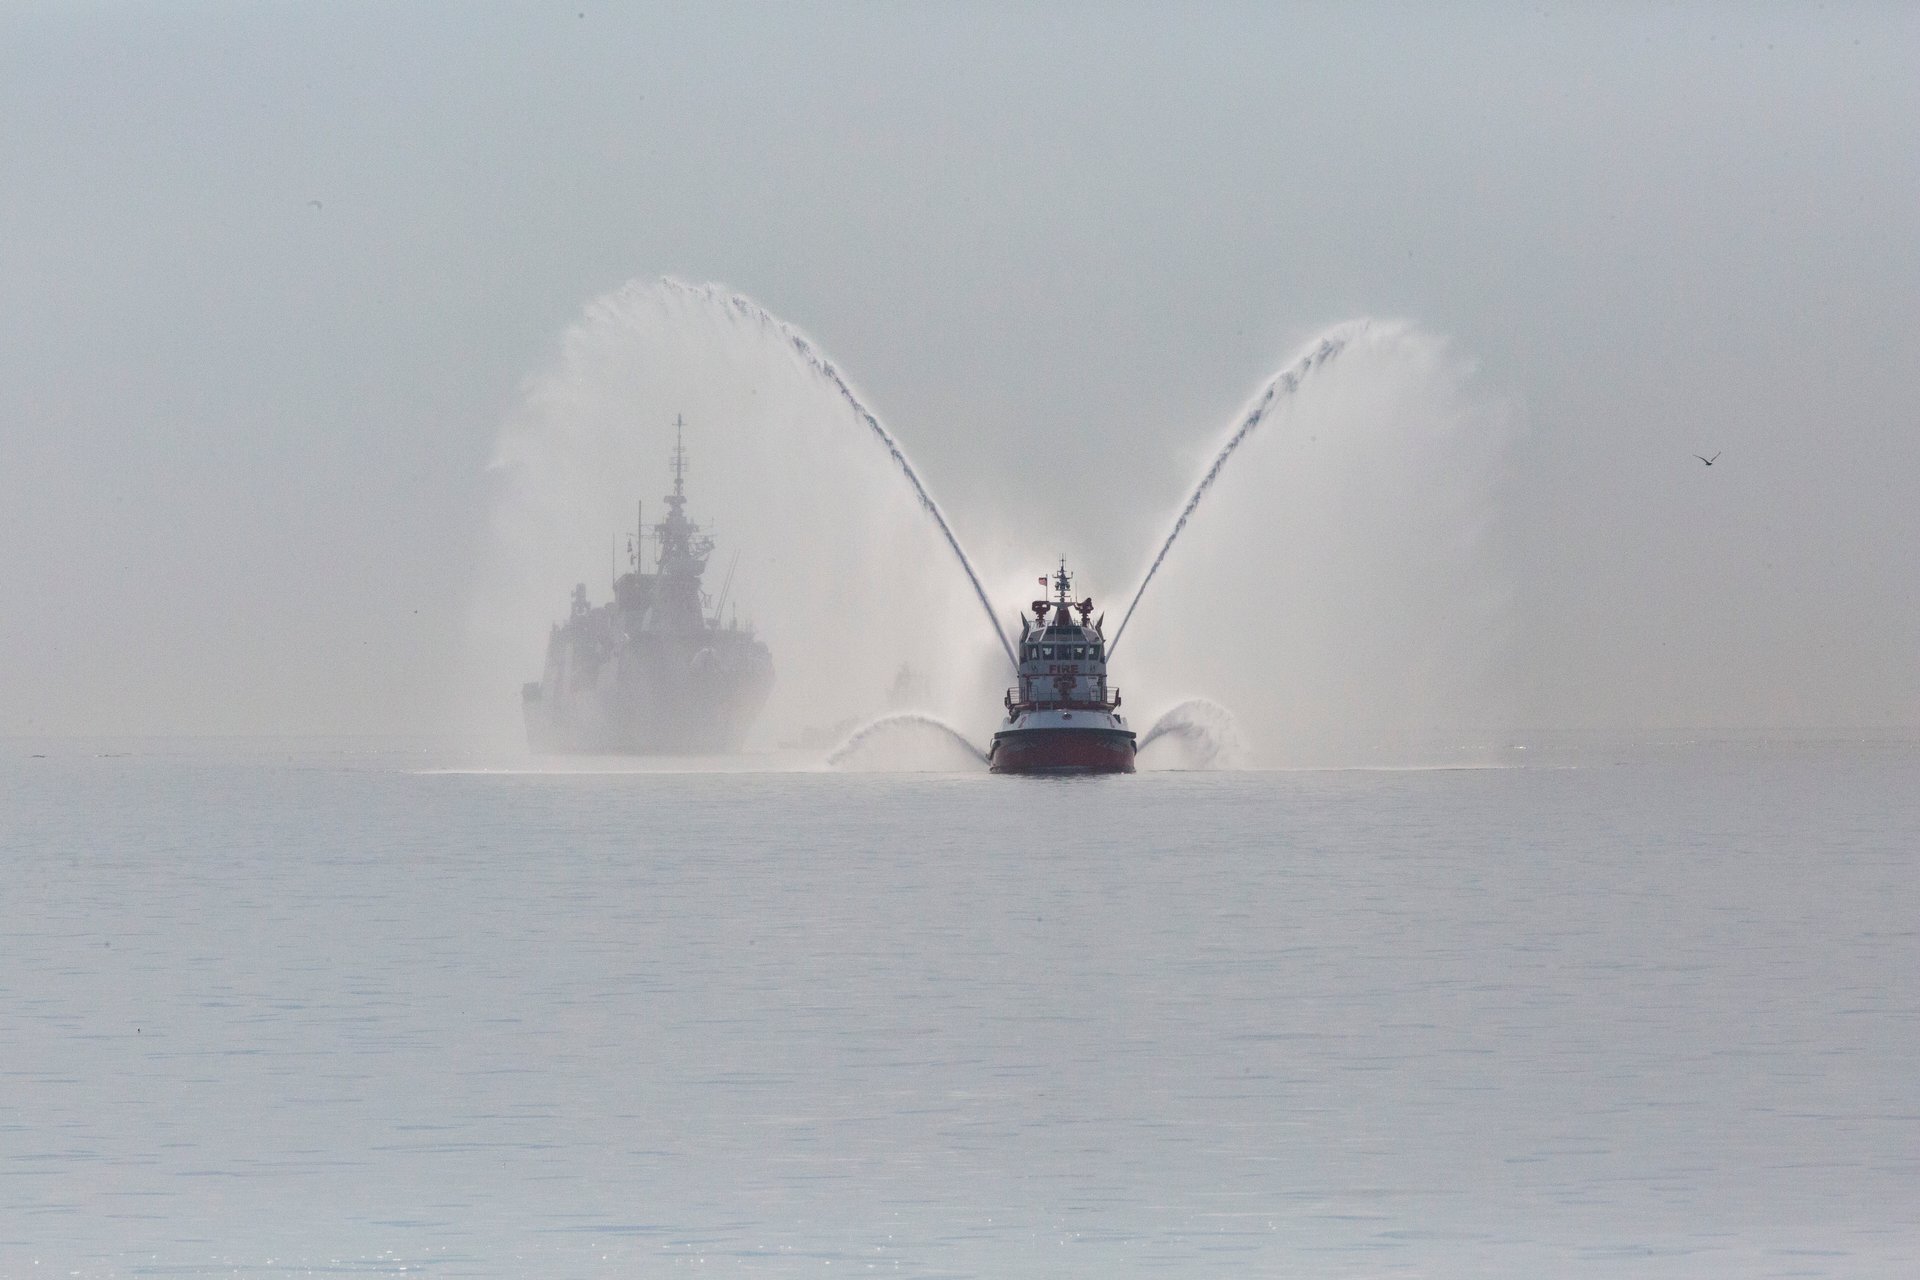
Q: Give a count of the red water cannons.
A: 3